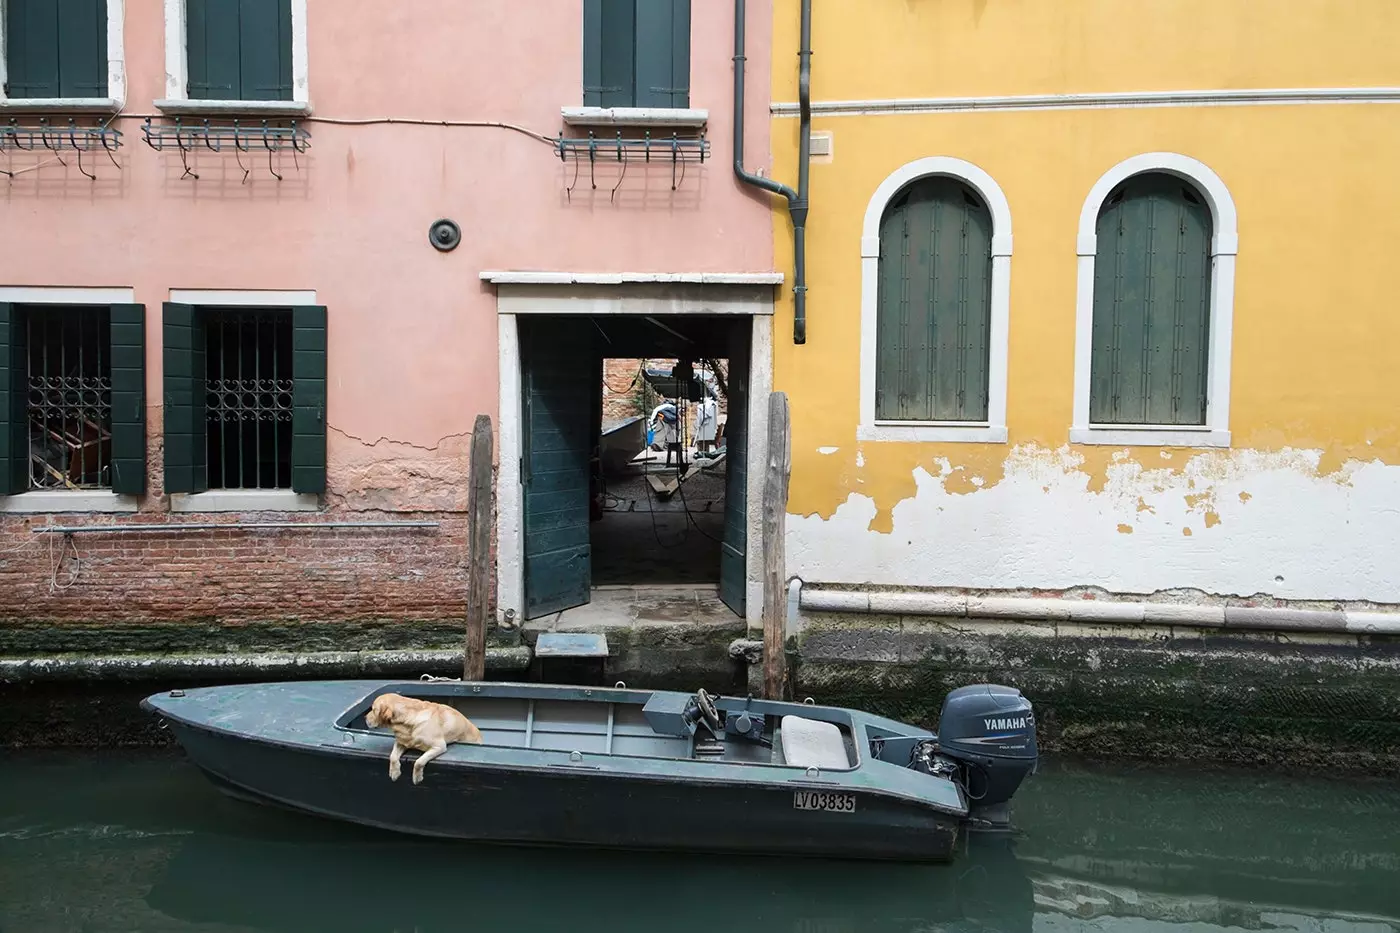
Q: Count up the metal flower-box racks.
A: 3